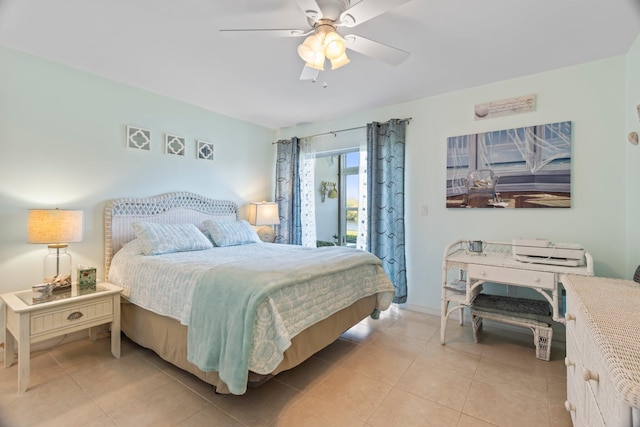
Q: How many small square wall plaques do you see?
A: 3